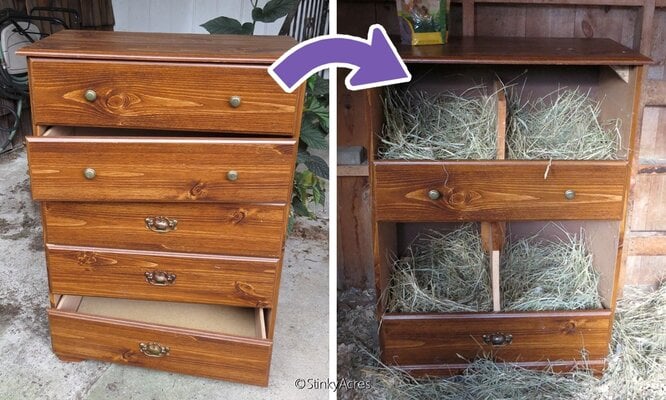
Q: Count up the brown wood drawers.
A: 7